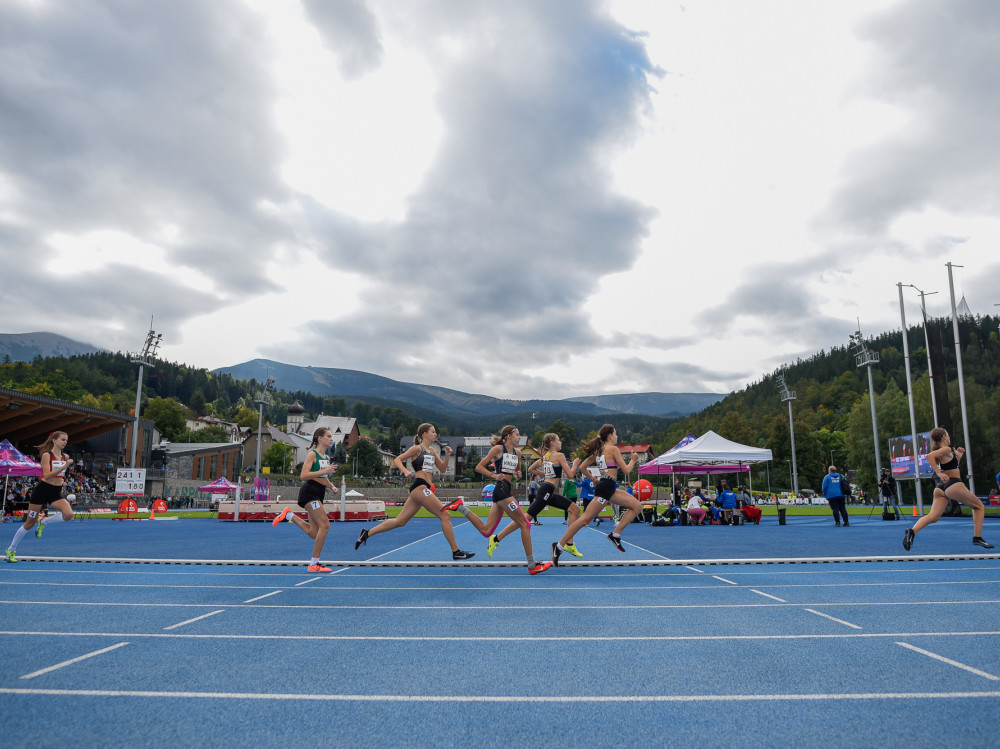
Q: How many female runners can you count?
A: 7